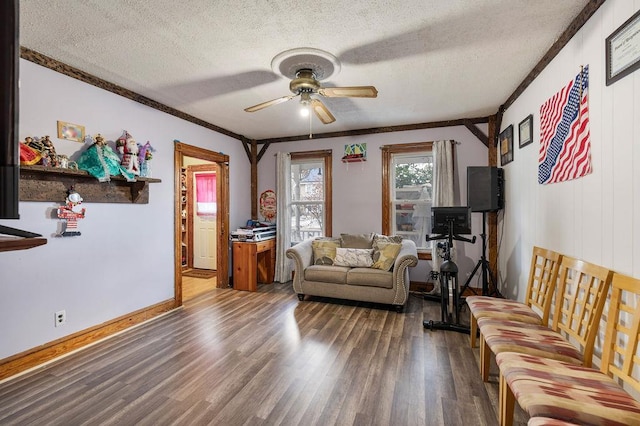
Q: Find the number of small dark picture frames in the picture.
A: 2